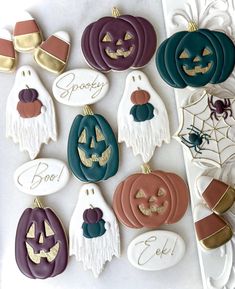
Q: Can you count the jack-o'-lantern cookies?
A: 5